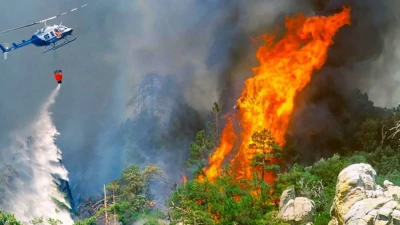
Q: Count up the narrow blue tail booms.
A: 1